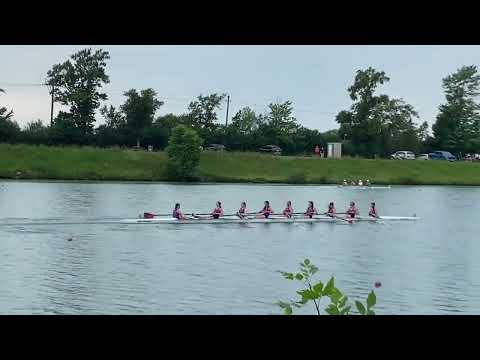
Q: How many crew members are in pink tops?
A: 9